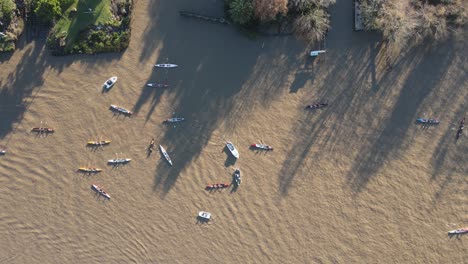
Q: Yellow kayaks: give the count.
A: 2